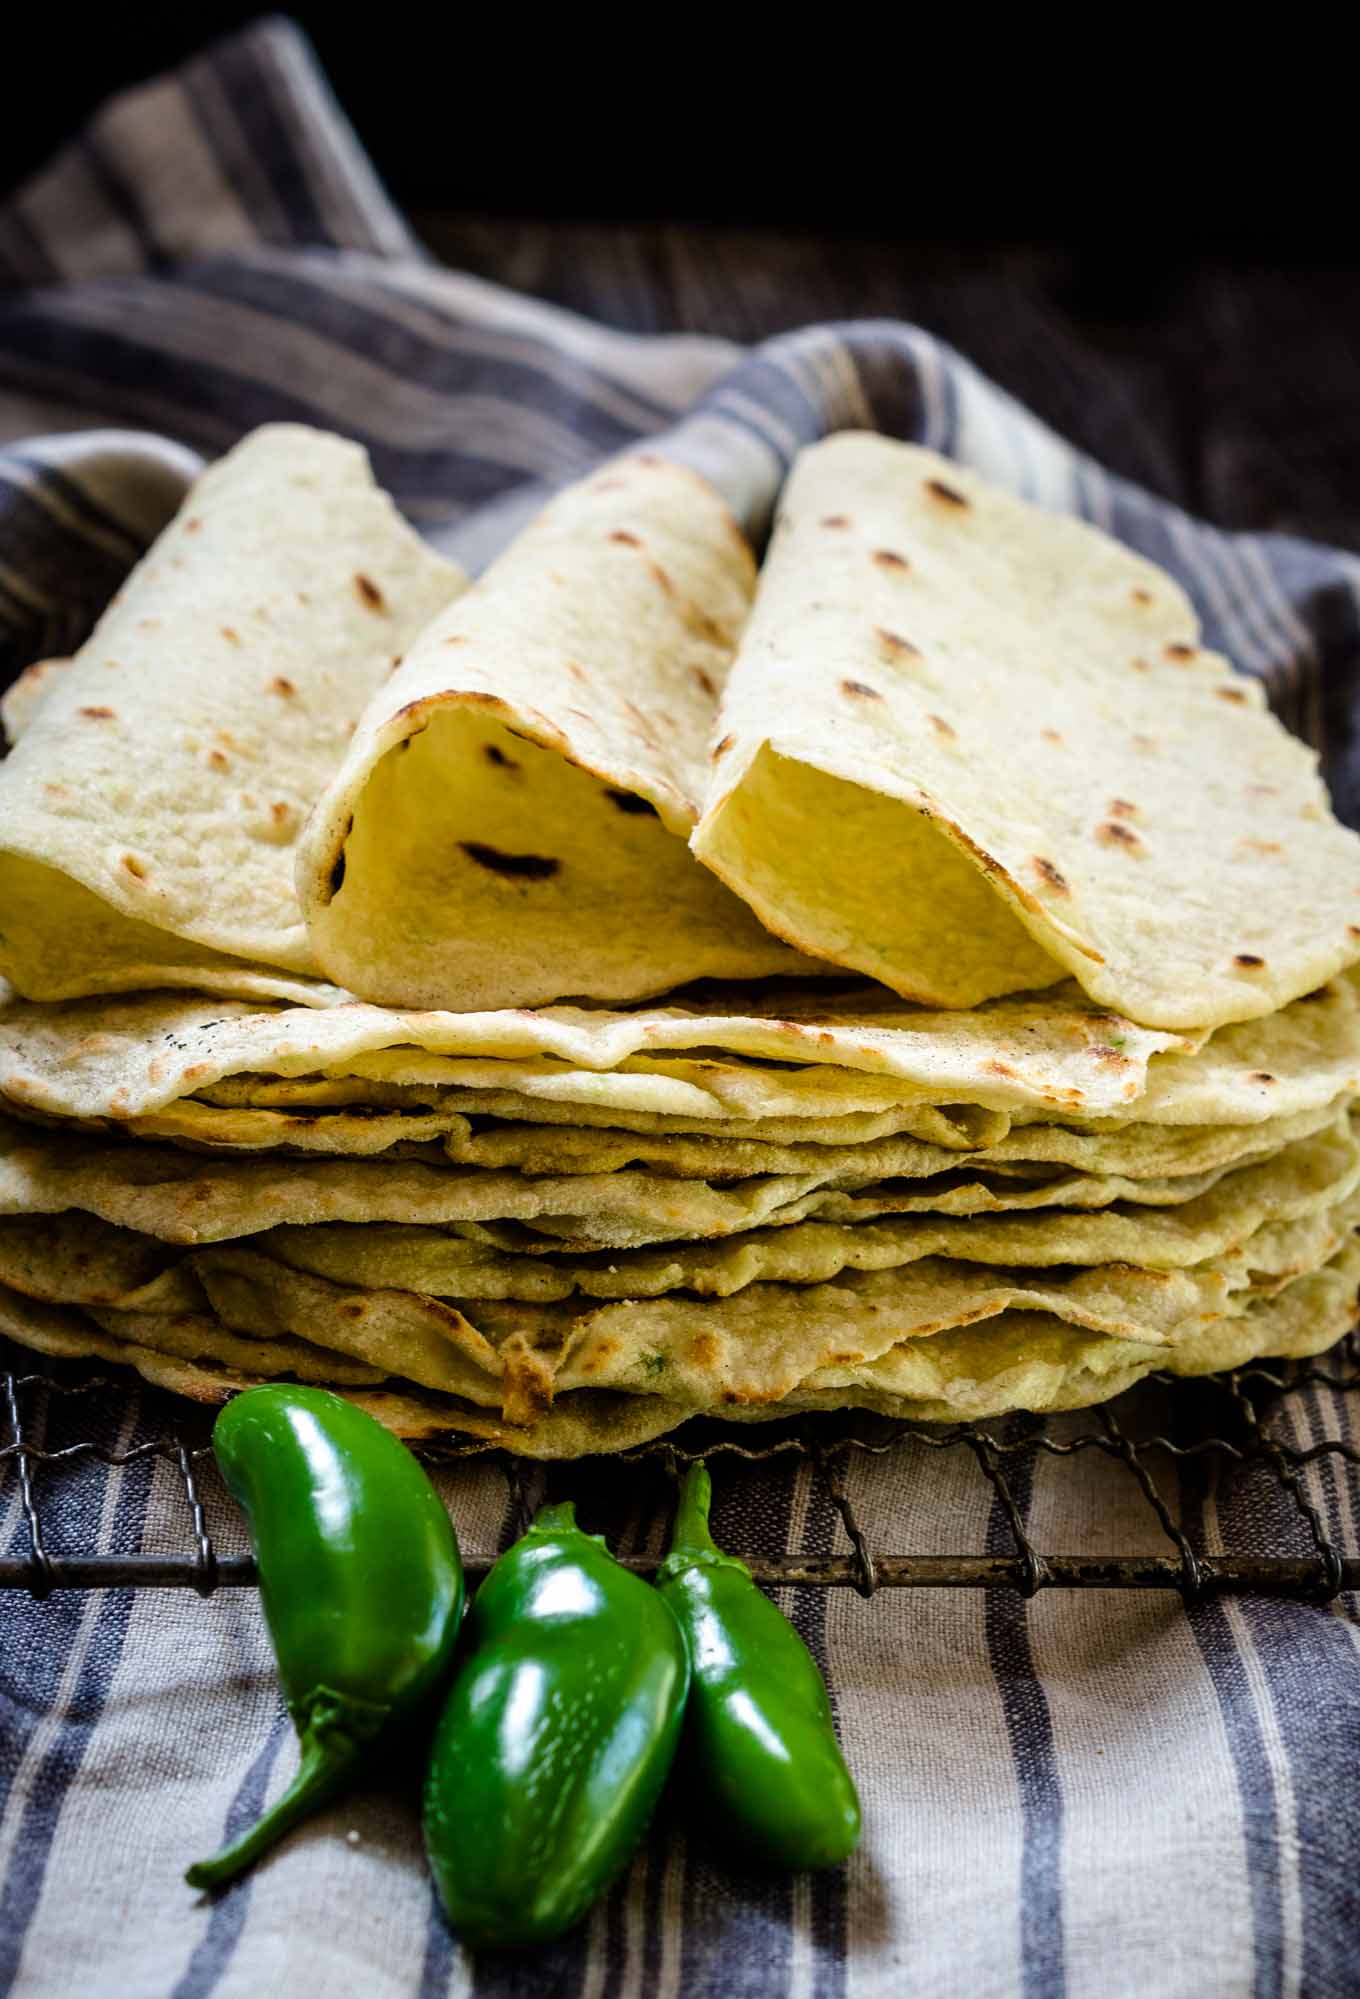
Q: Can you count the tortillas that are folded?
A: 3